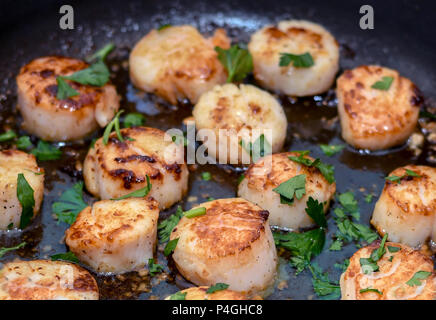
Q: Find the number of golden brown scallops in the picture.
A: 14